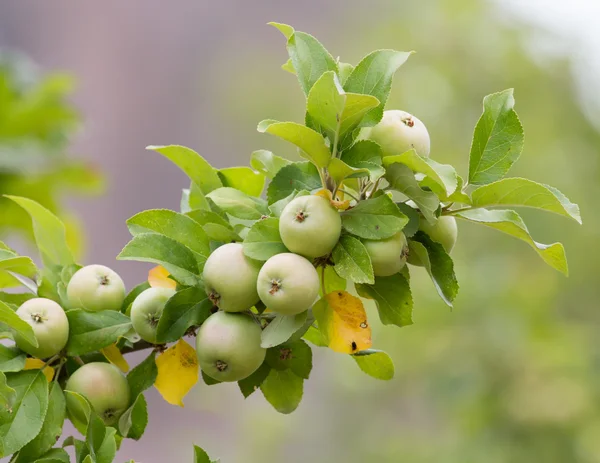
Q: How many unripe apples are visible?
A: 11